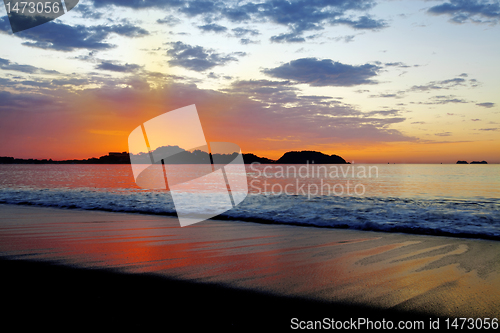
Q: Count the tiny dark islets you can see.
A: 2